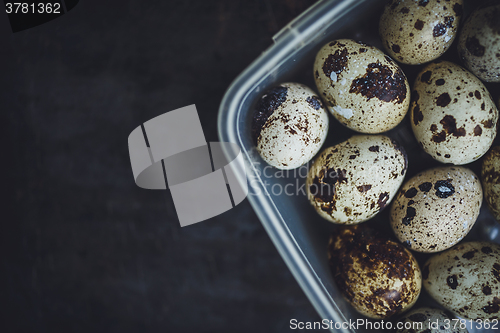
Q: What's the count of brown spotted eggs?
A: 11